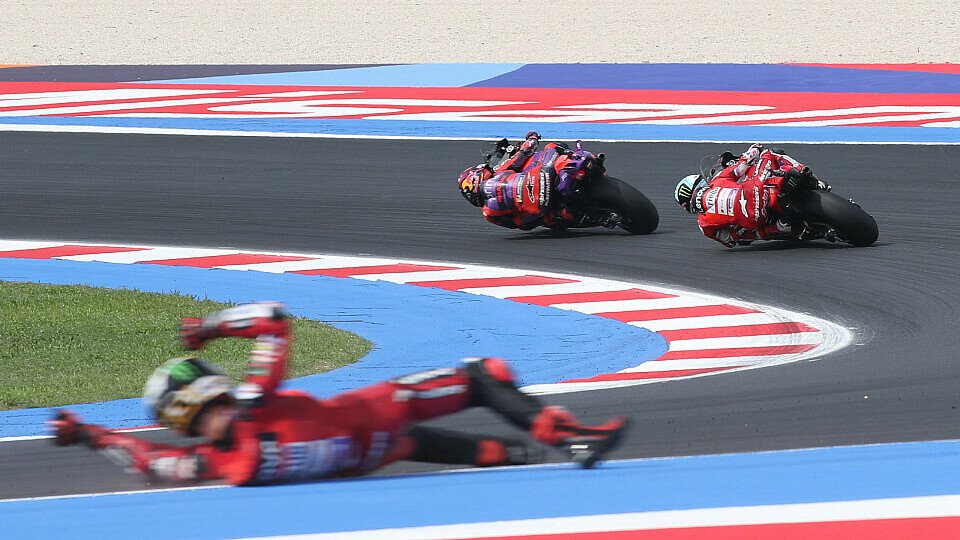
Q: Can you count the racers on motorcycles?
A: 2